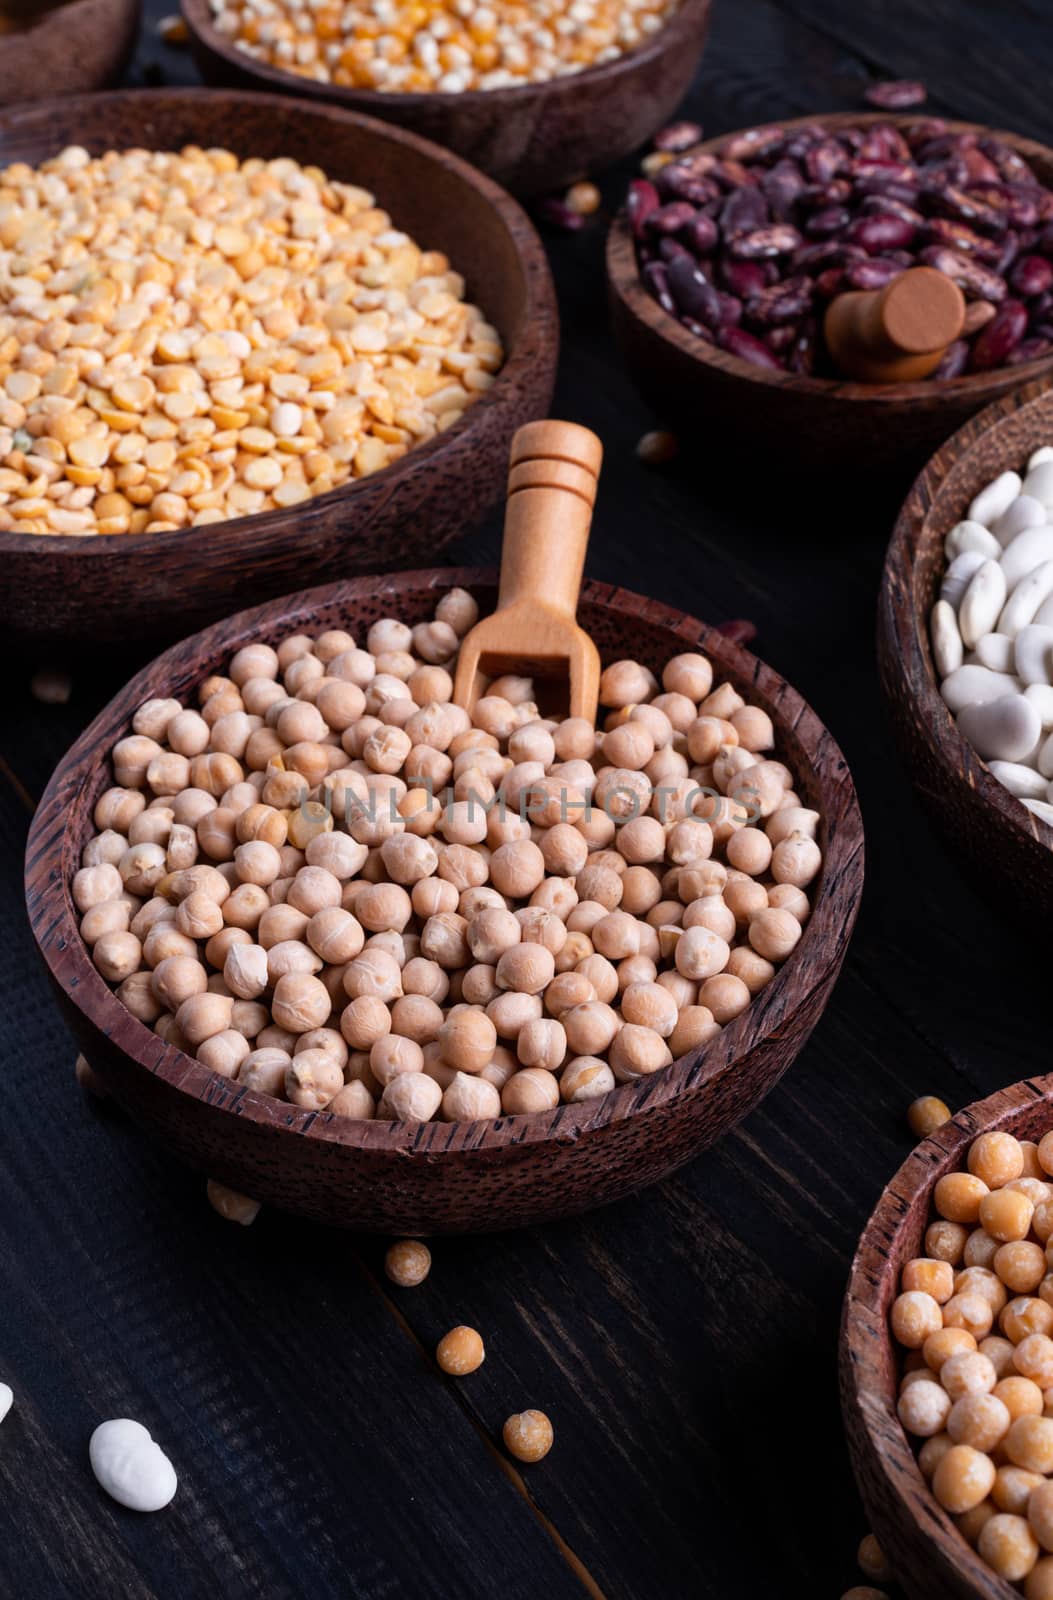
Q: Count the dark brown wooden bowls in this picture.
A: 7